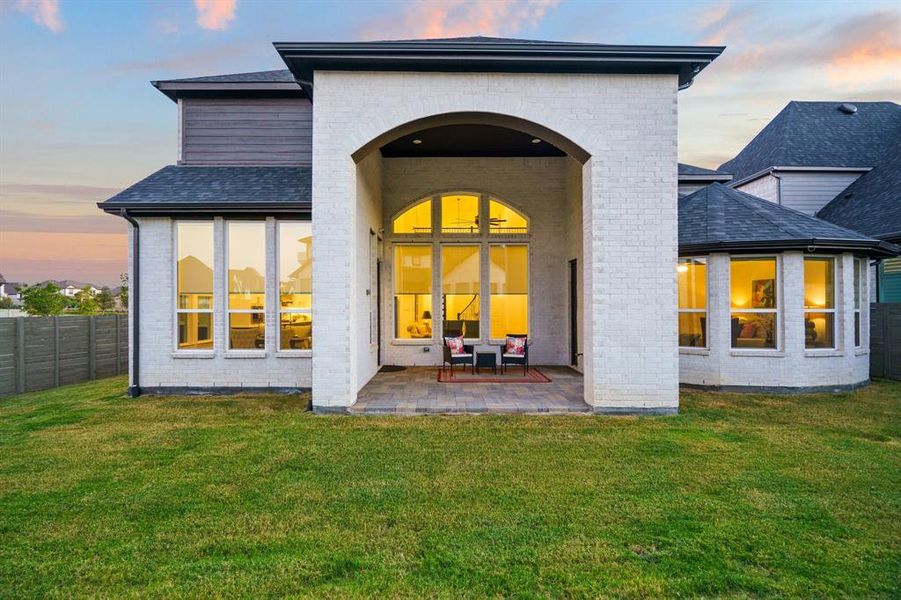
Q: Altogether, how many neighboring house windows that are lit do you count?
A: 0